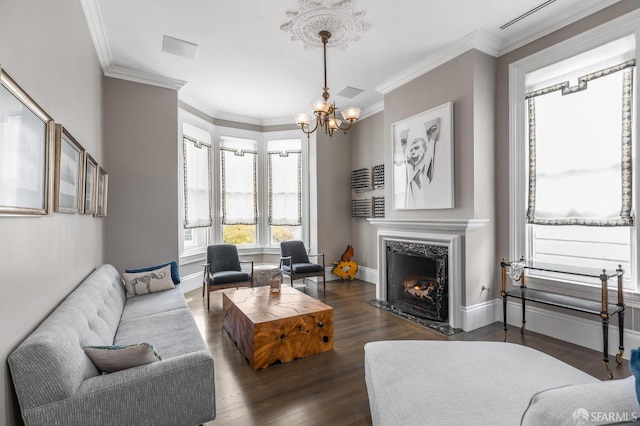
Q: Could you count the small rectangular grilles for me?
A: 2